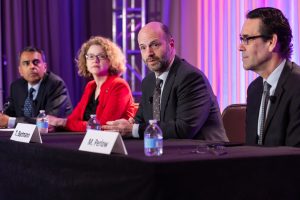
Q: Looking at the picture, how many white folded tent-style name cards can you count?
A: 2